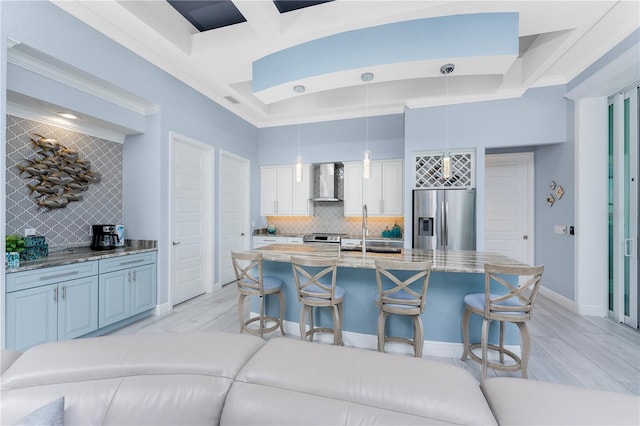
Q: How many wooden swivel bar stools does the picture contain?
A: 4